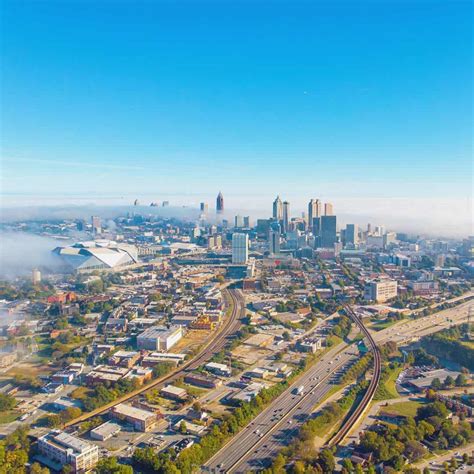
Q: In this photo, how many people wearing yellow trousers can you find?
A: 0